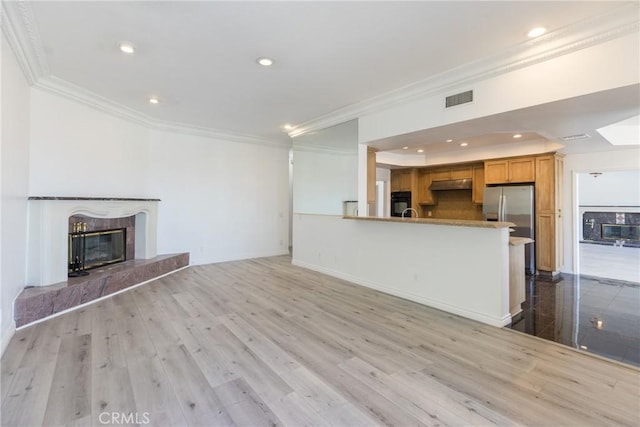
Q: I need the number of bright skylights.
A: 1